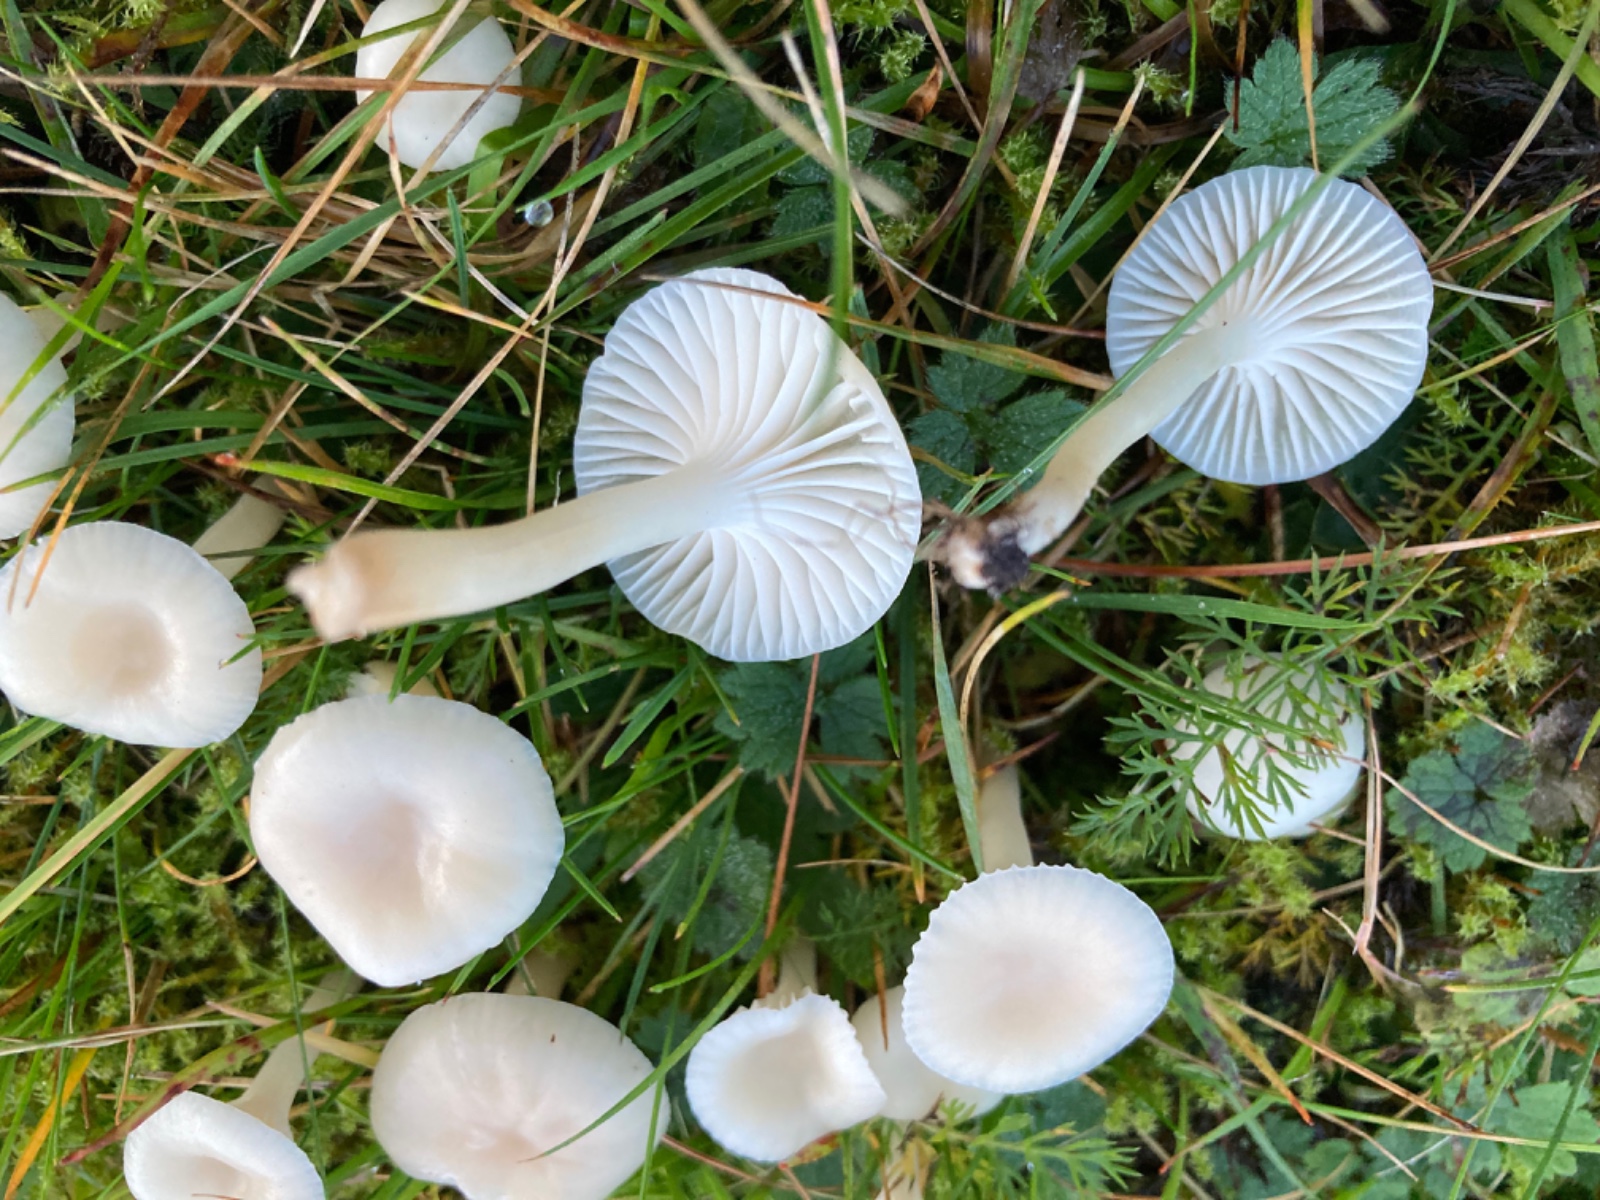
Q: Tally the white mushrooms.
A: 12